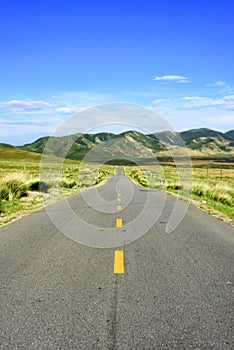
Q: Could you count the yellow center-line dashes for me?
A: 5